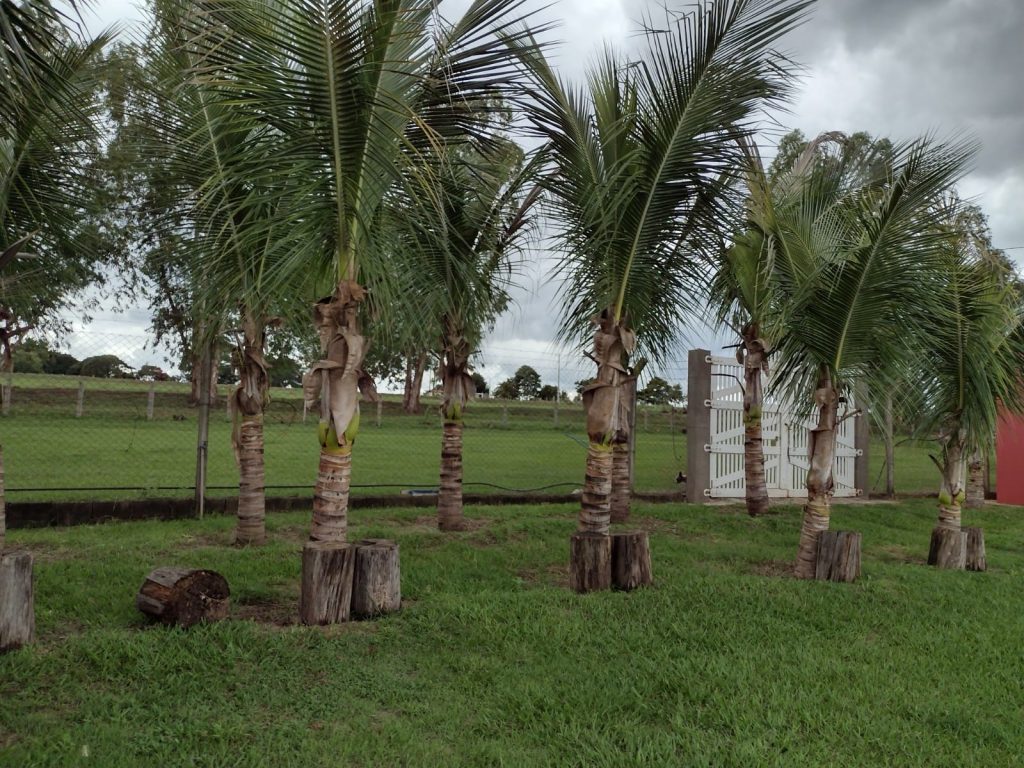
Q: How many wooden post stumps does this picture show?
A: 9